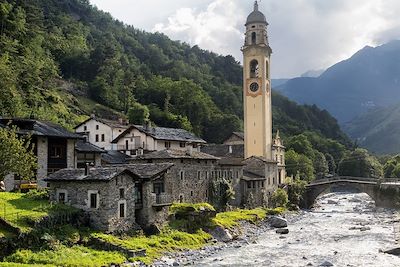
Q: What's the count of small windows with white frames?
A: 3